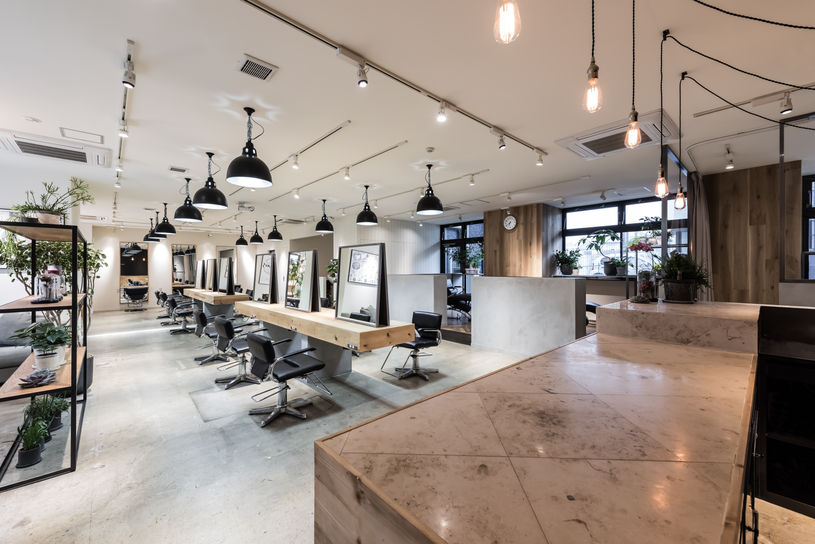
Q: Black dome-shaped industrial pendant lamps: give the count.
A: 12